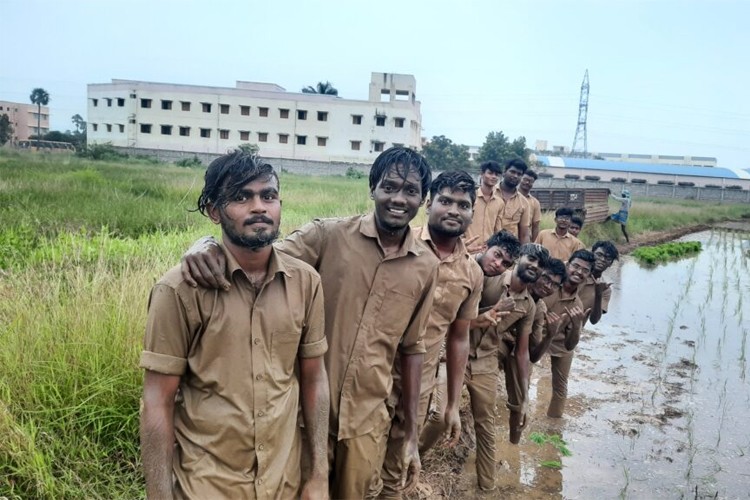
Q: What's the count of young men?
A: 13